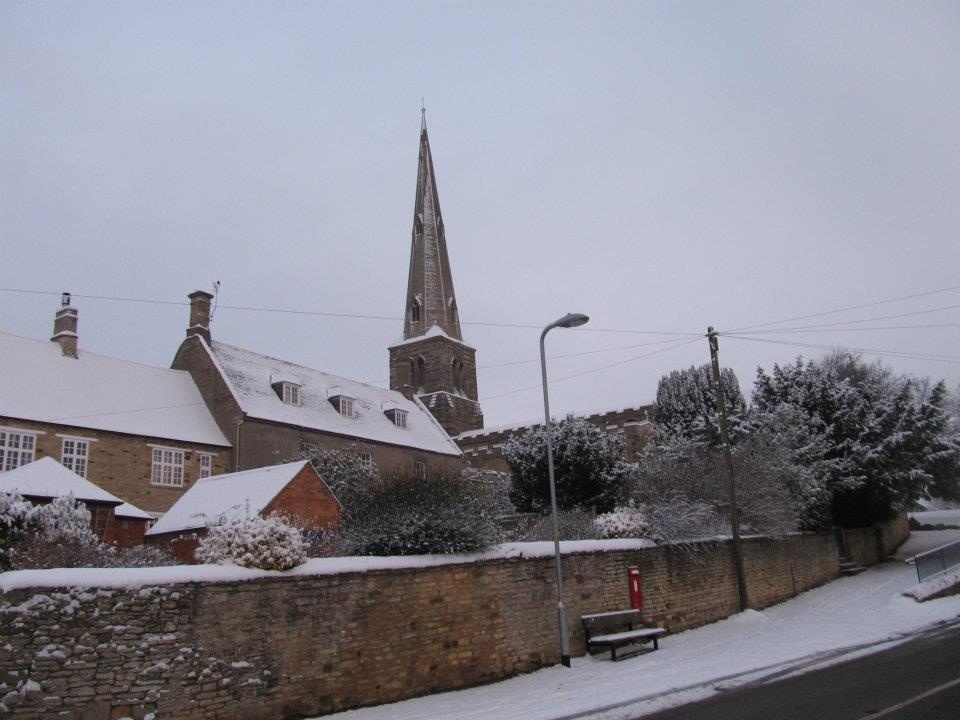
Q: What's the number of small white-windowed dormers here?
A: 3